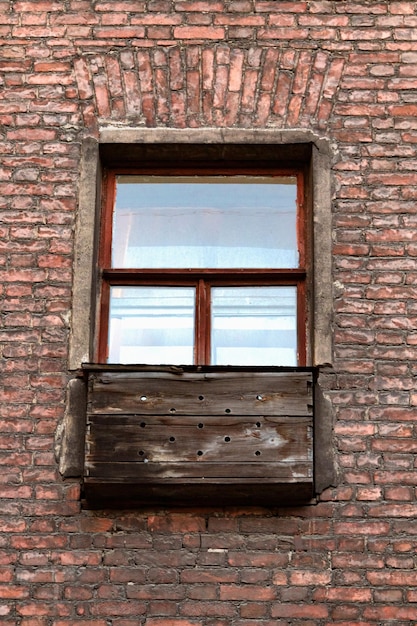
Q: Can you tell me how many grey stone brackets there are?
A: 2